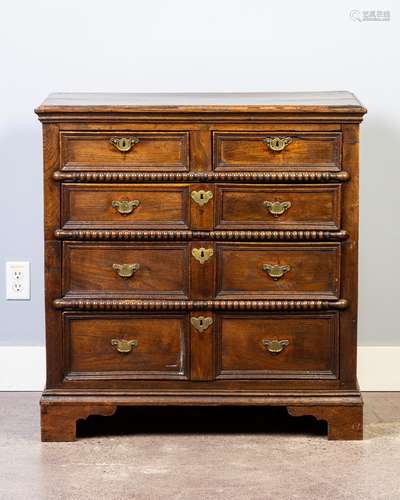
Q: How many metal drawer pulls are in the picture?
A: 8